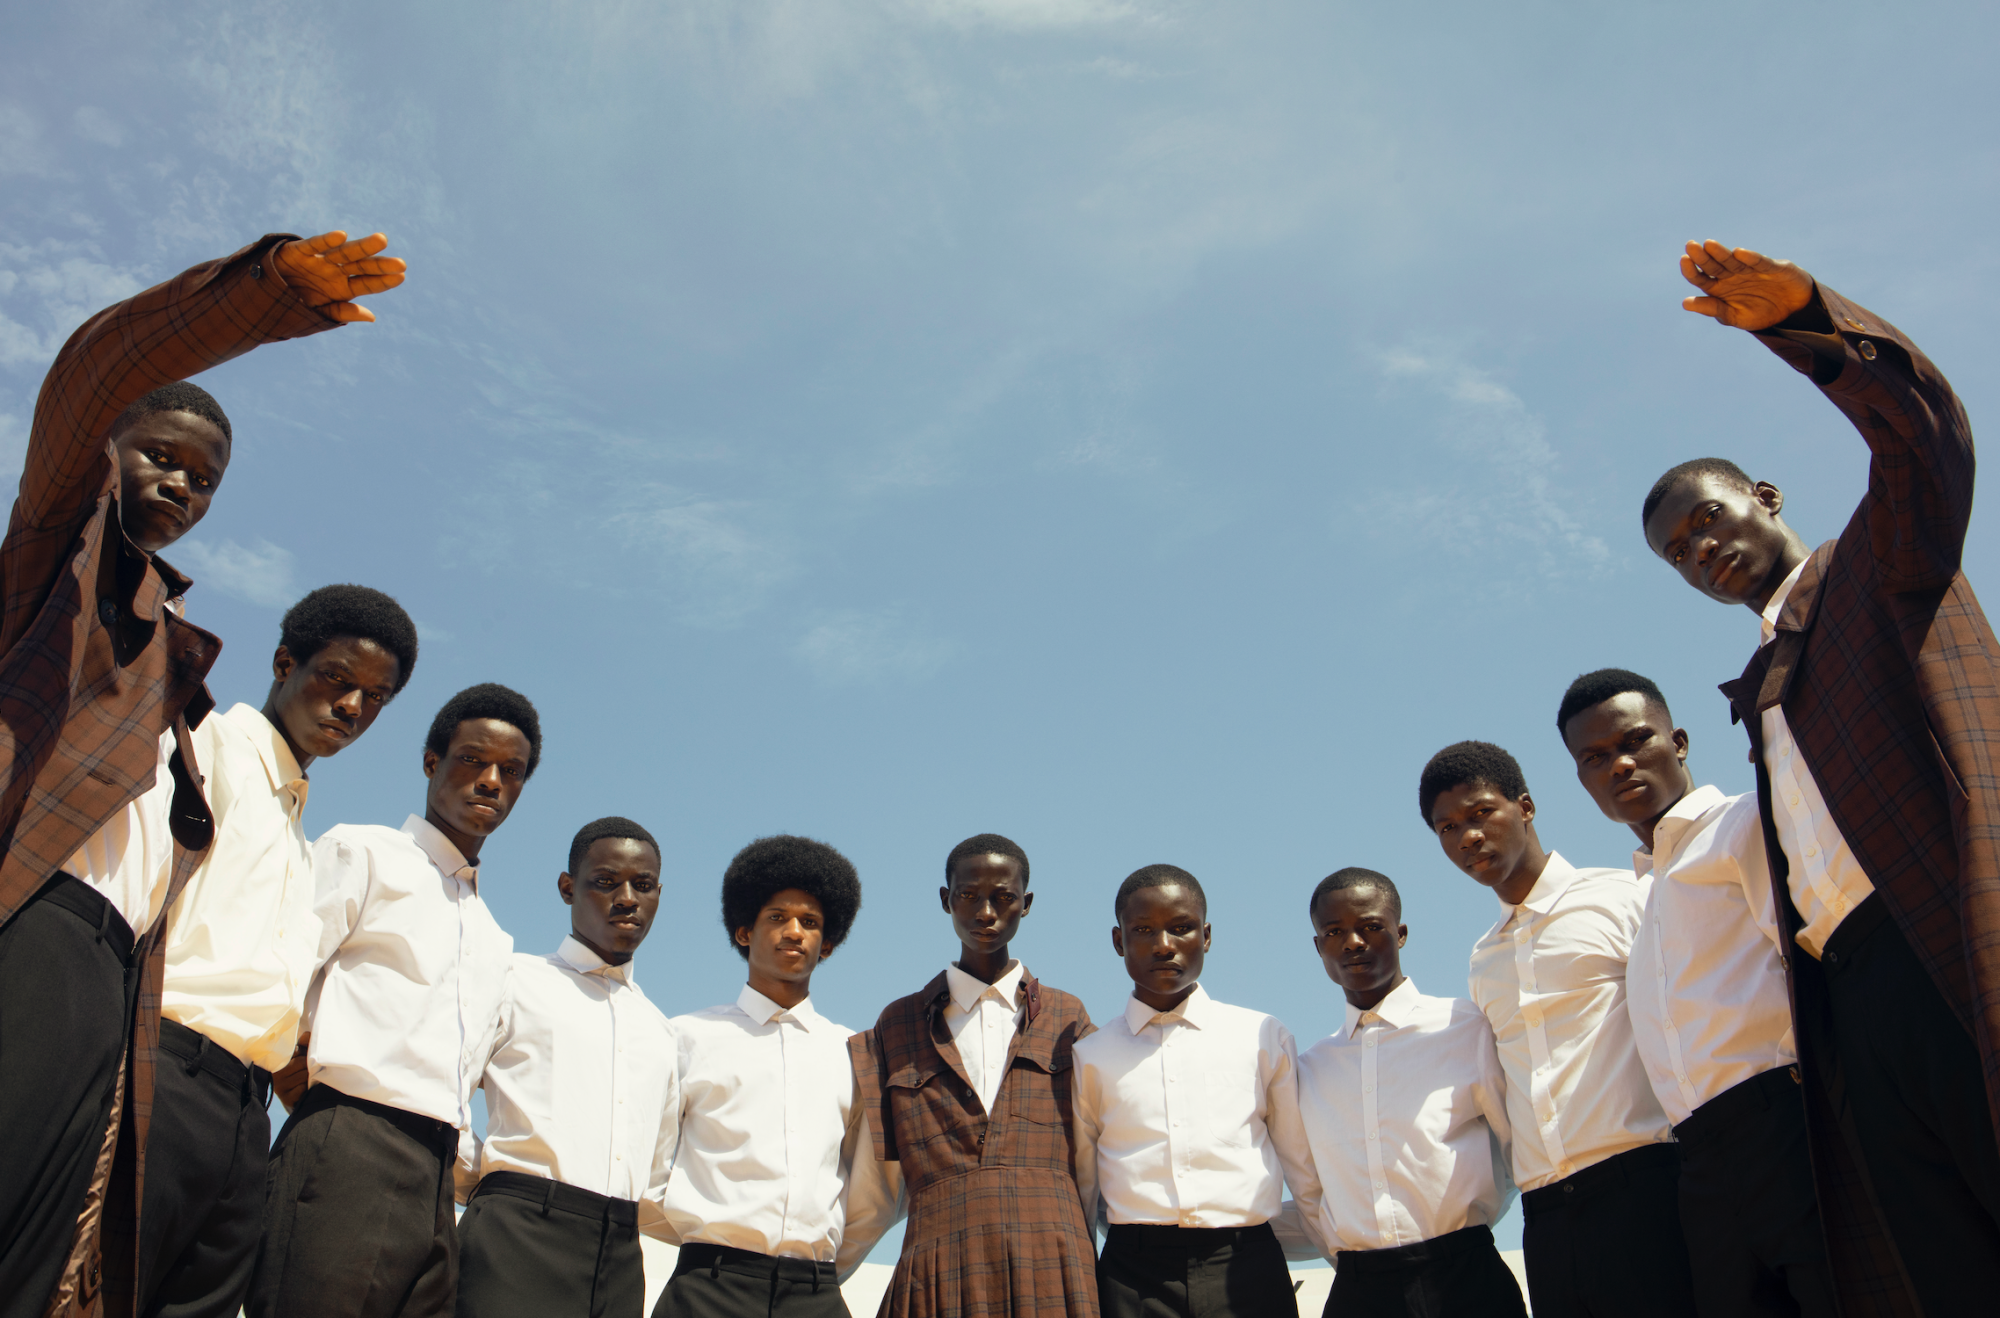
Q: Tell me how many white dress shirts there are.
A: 11